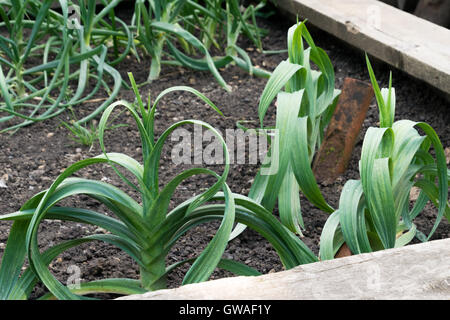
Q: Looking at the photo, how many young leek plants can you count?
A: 3